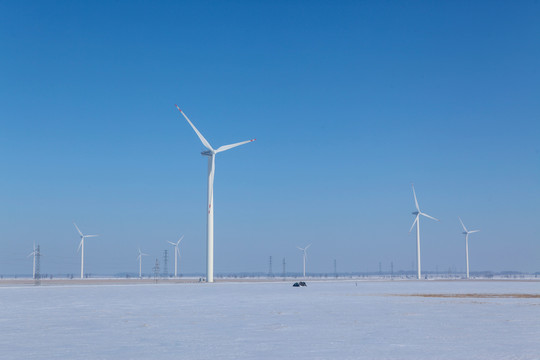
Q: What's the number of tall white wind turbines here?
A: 8